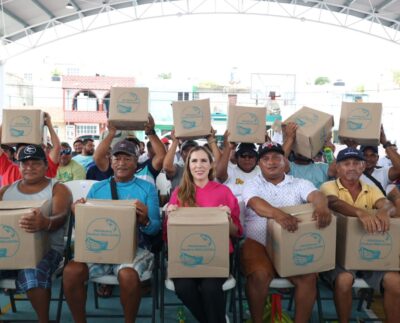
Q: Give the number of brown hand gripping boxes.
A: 11